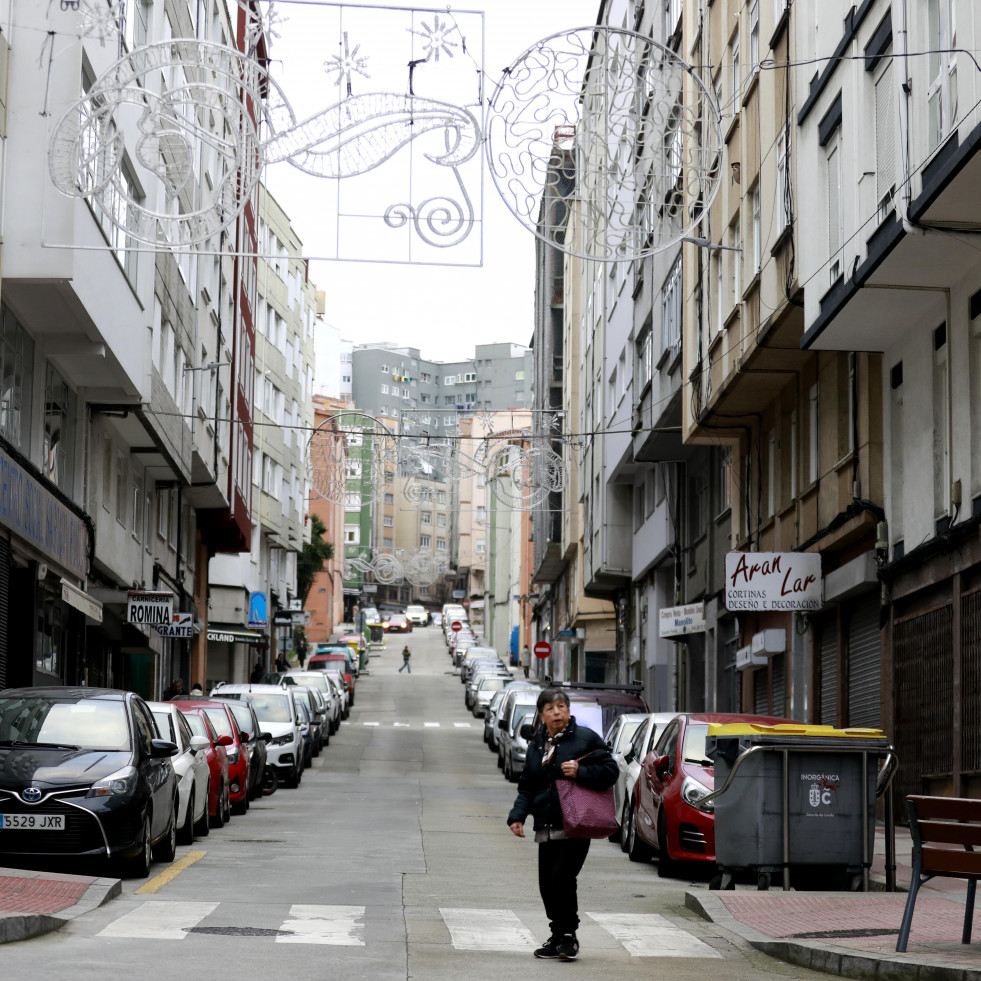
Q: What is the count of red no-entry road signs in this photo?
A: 3